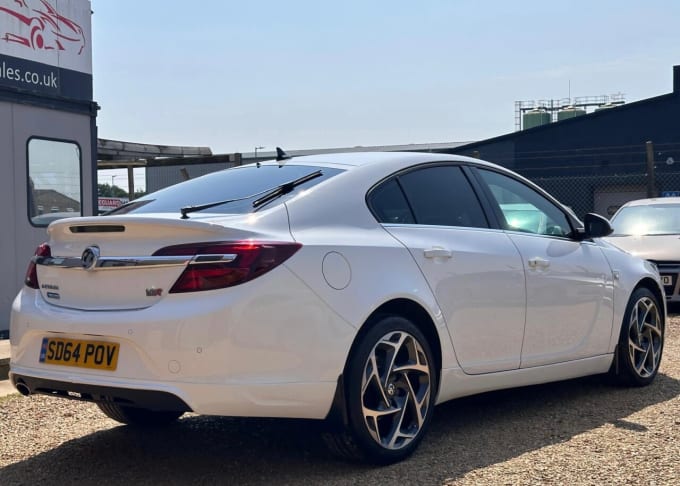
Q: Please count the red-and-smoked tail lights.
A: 2